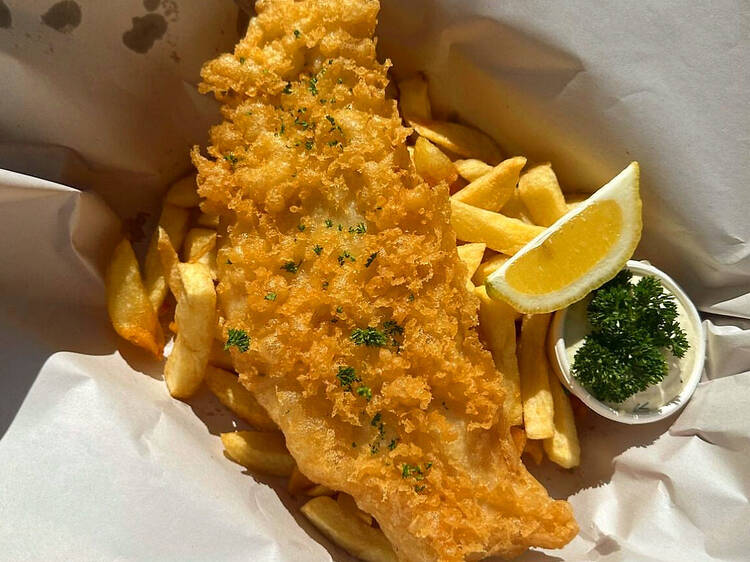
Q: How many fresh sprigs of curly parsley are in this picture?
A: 1